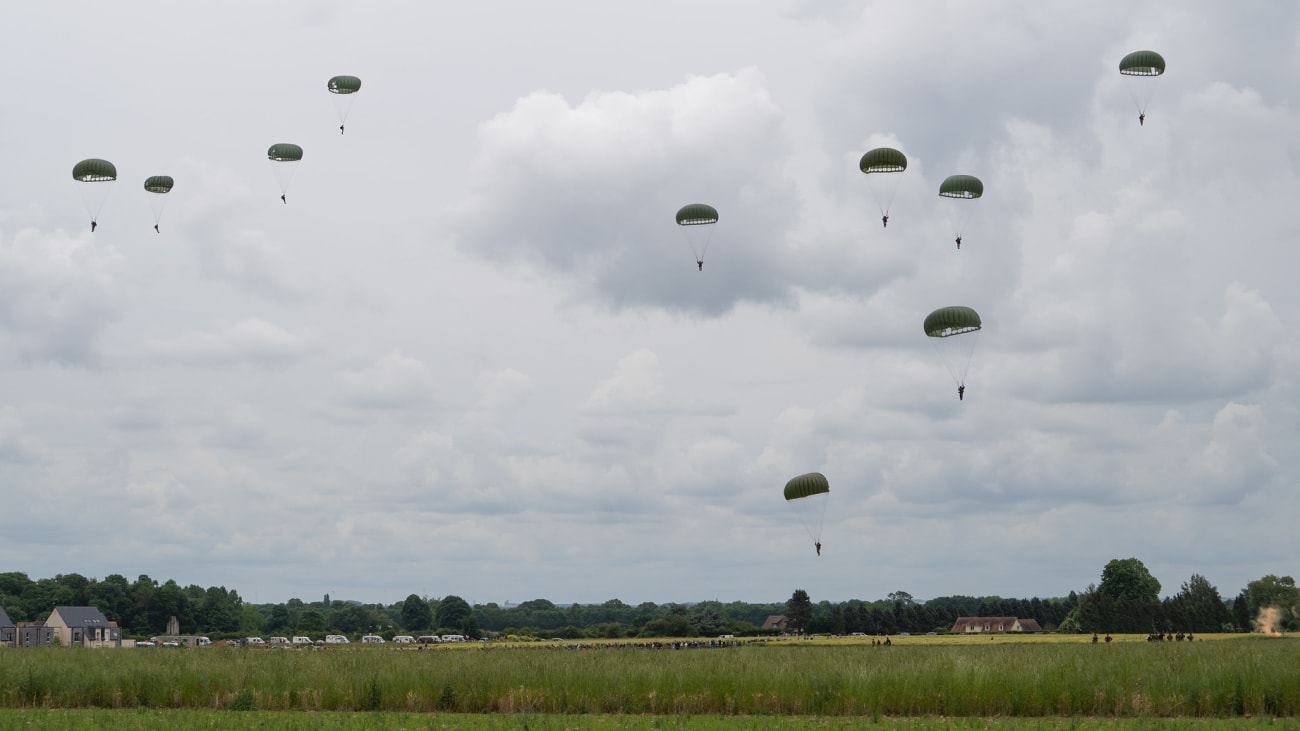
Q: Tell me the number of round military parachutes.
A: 10